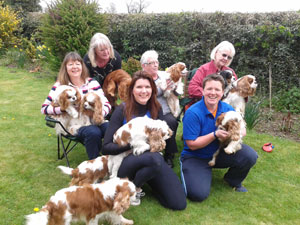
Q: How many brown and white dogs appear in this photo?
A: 8